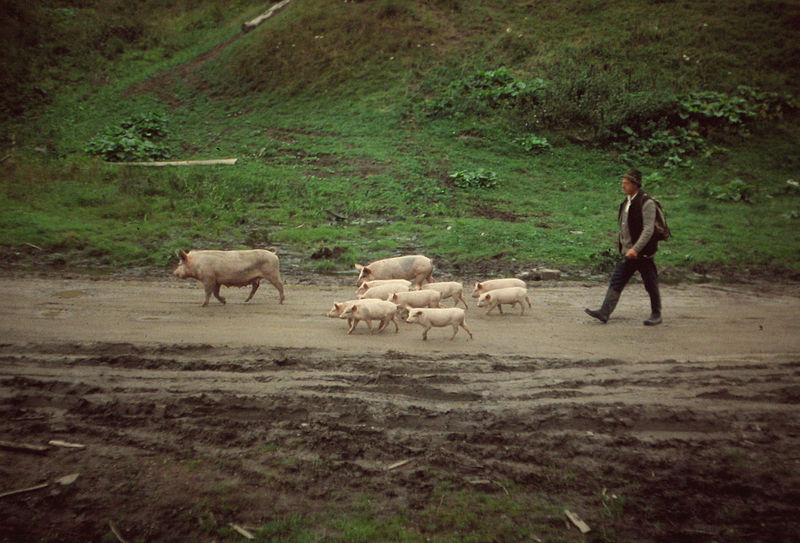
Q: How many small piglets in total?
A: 9